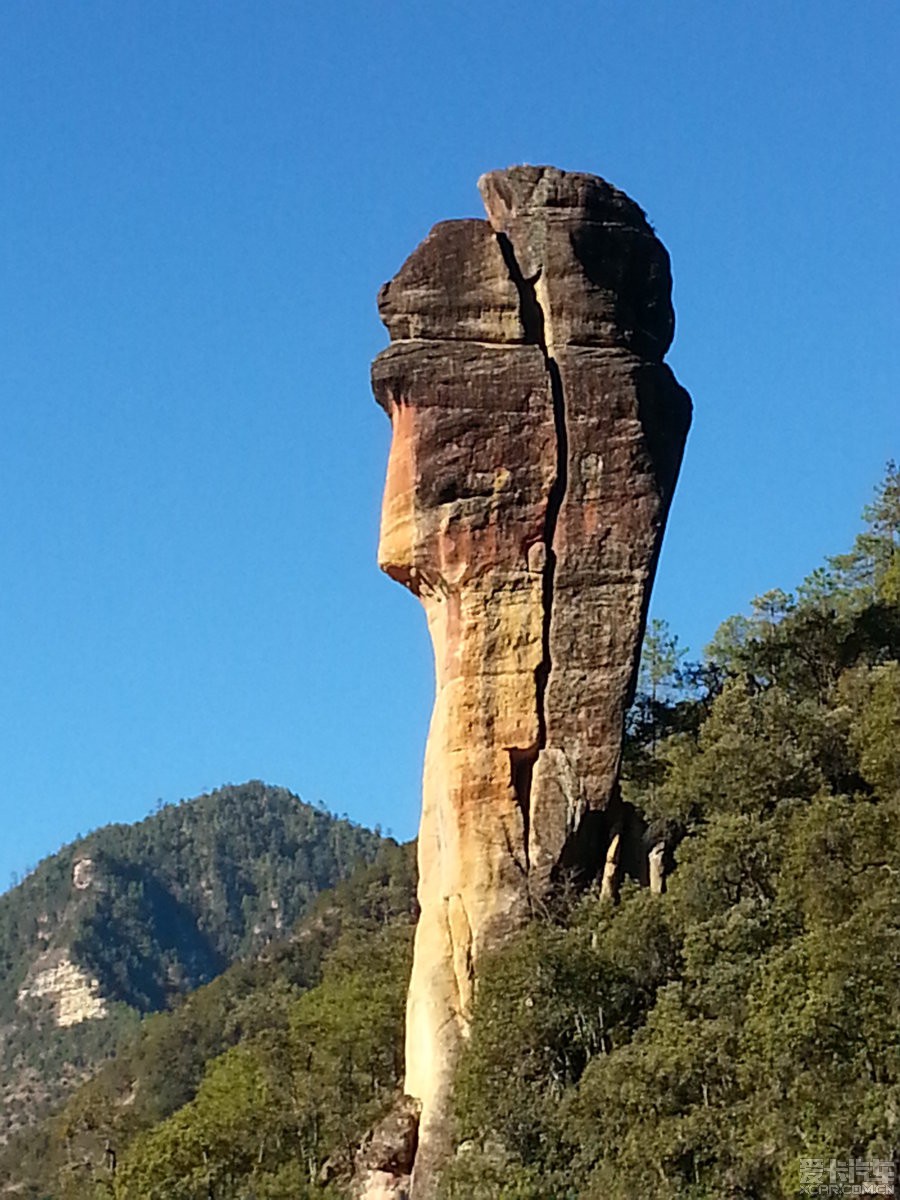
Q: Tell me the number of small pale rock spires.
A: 2